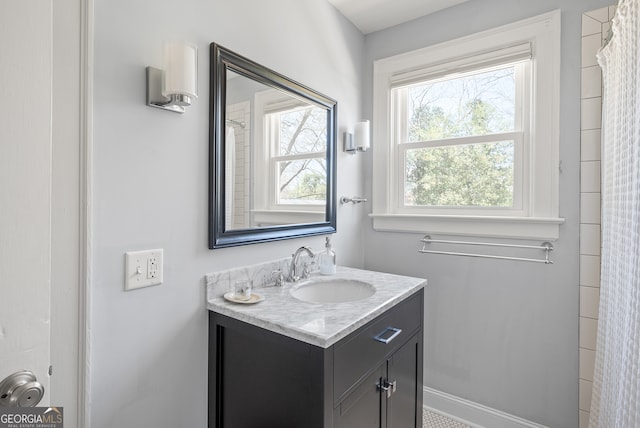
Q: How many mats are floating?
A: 0